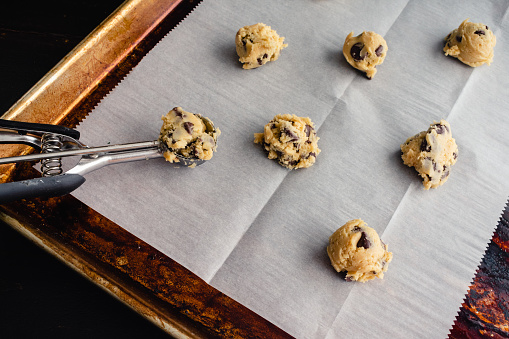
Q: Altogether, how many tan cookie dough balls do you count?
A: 7